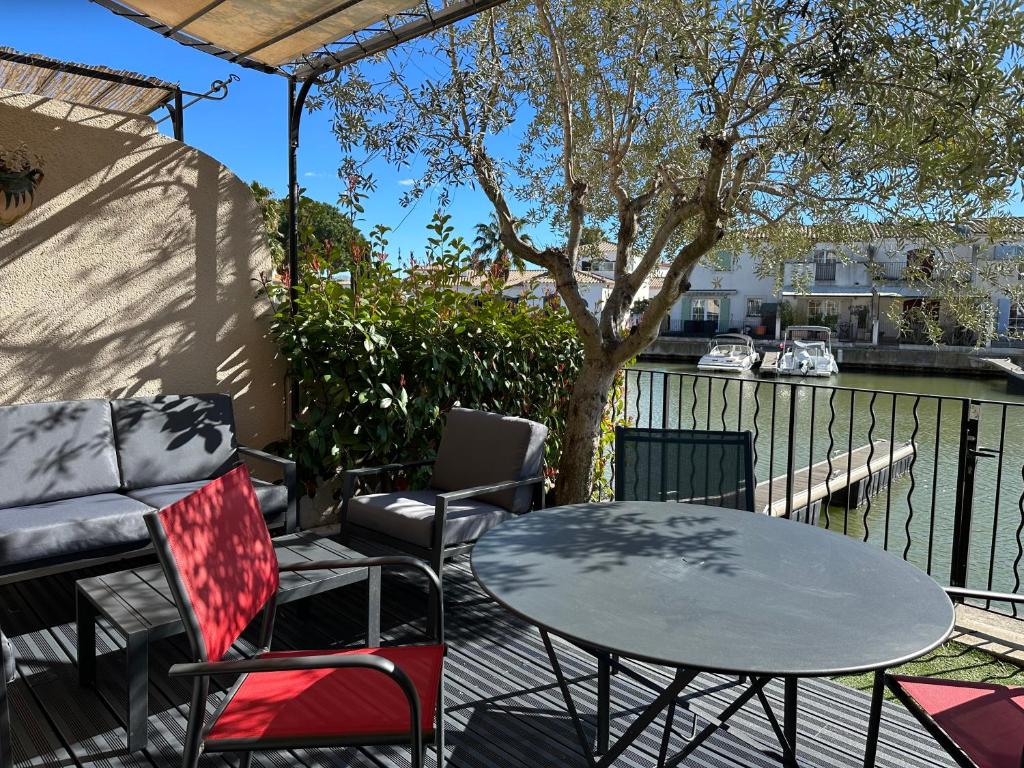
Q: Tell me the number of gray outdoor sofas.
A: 1